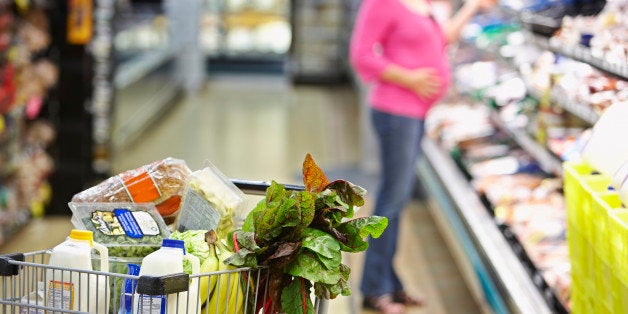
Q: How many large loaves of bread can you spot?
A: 1